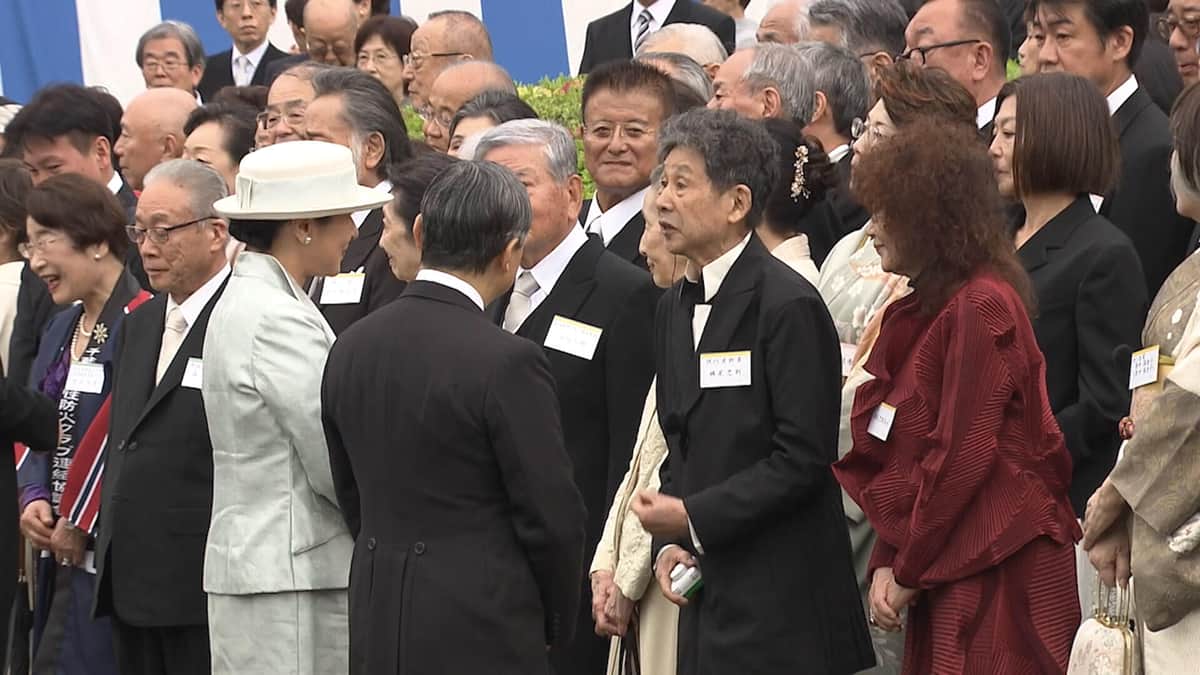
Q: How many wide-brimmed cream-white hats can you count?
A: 1